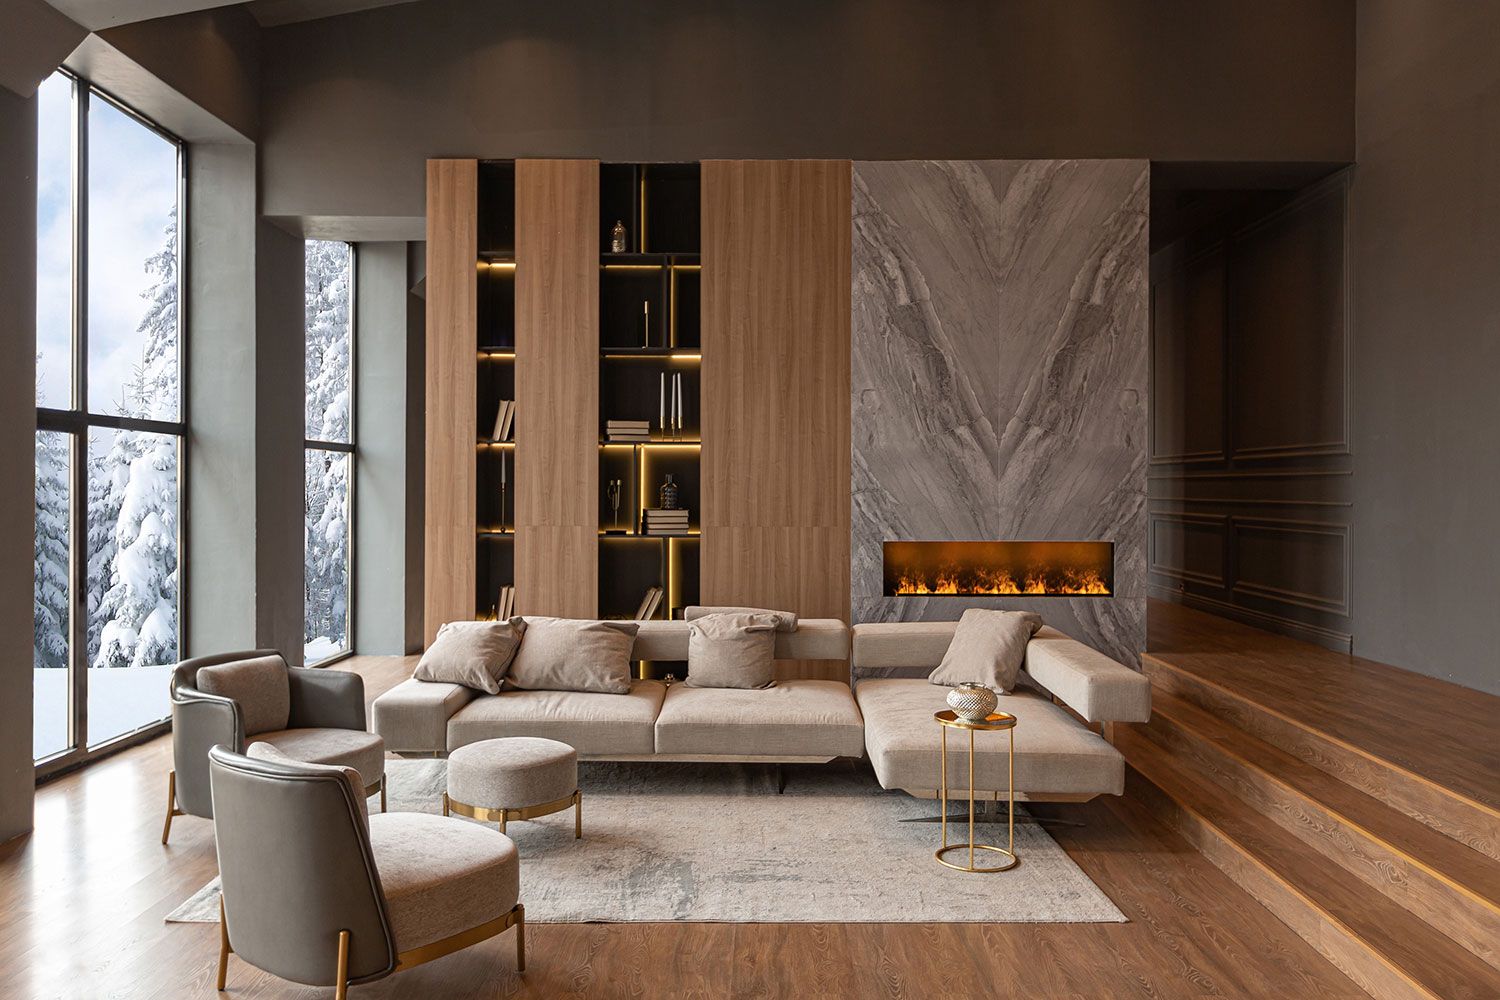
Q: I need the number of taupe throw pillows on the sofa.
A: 4